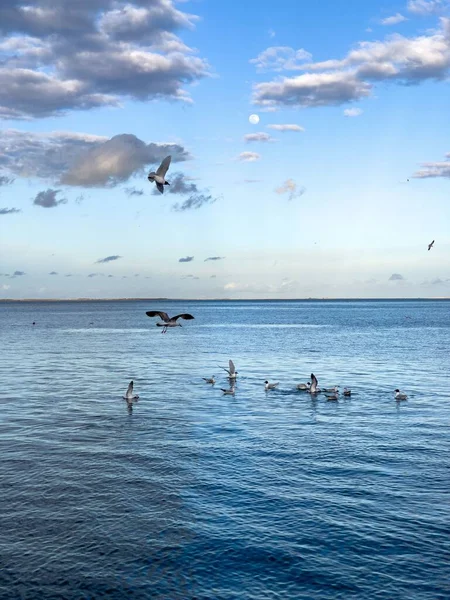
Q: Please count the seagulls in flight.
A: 3